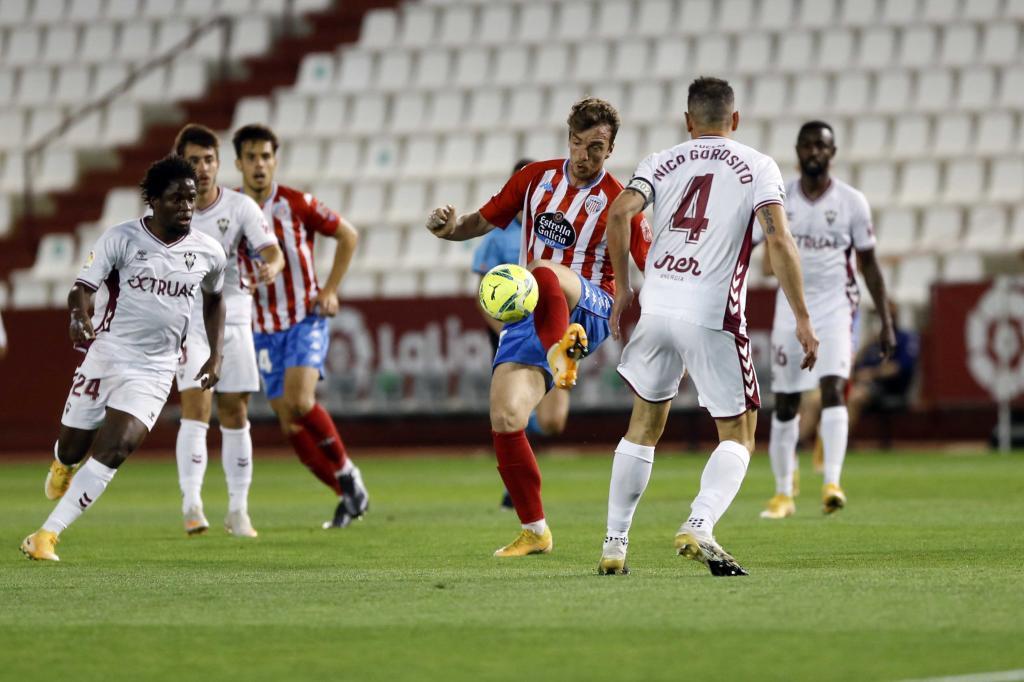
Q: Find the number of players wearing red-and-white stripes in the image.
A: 2